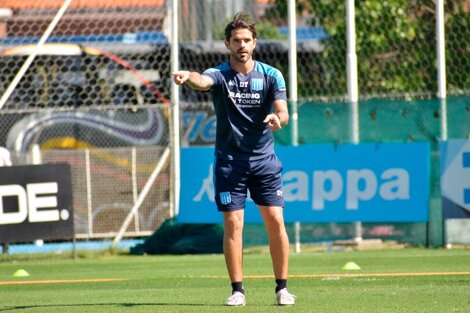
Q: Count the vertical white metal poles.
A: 4